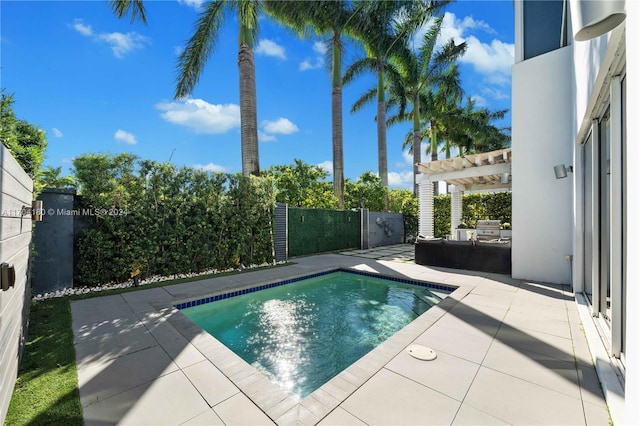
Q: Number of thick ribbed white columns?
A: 2